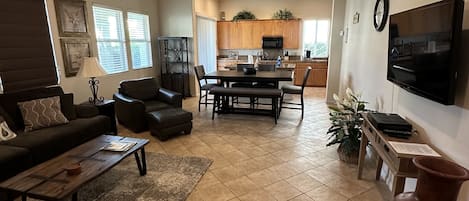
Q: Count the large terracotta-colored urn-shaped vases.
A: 1